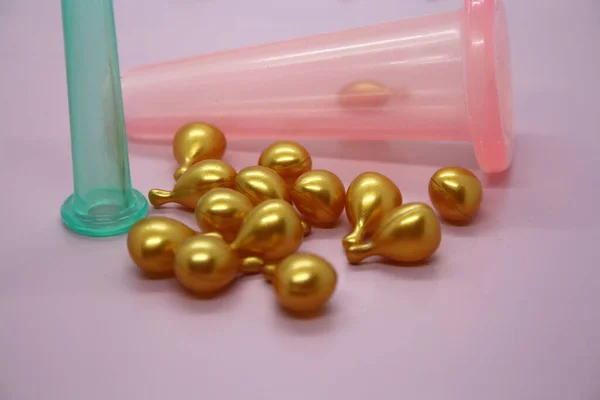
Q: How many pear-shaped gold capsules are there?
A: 14